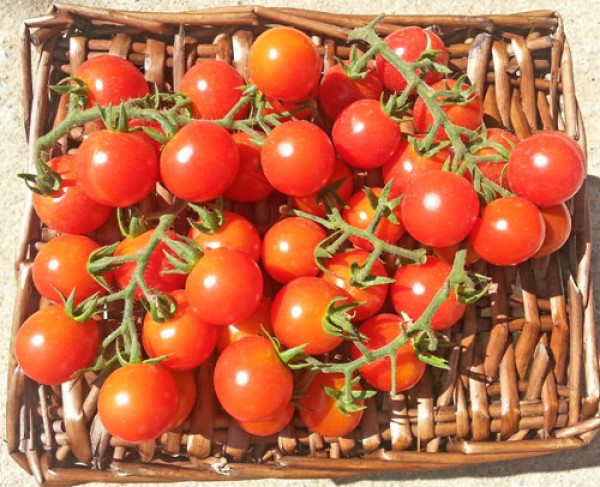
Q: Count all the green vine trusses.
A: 5